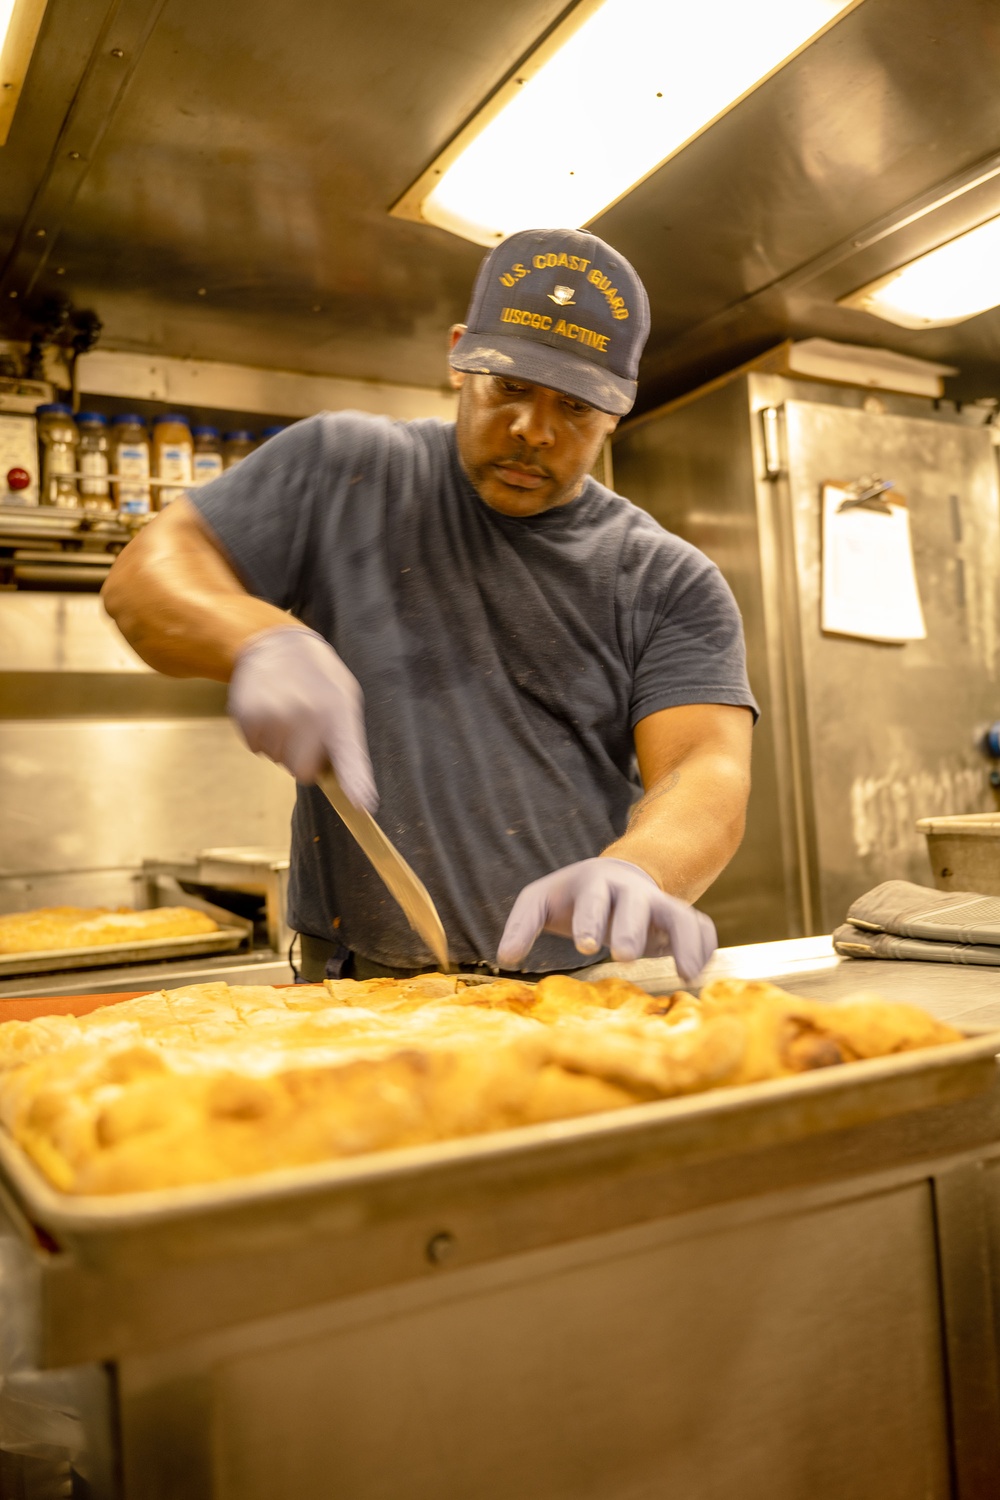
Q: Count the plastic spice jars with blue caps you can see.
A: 7